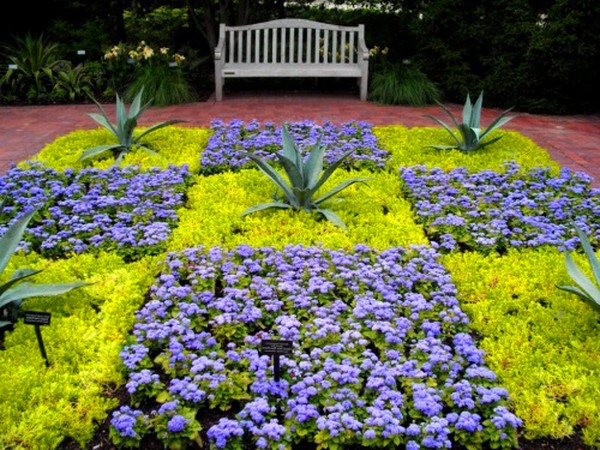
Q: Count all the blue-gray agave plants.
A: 5